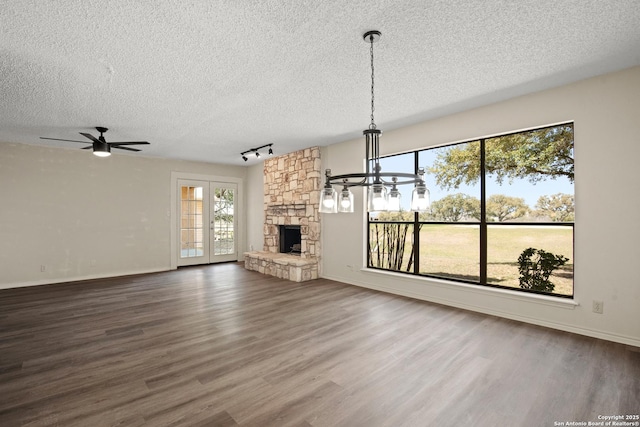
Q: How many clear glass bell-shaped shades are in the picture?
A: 5